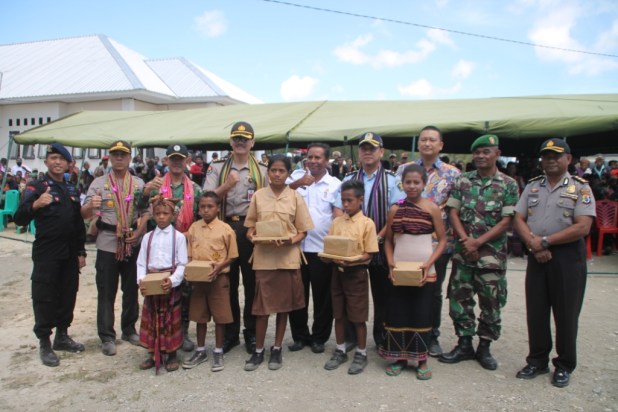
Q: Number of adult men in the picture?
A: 9